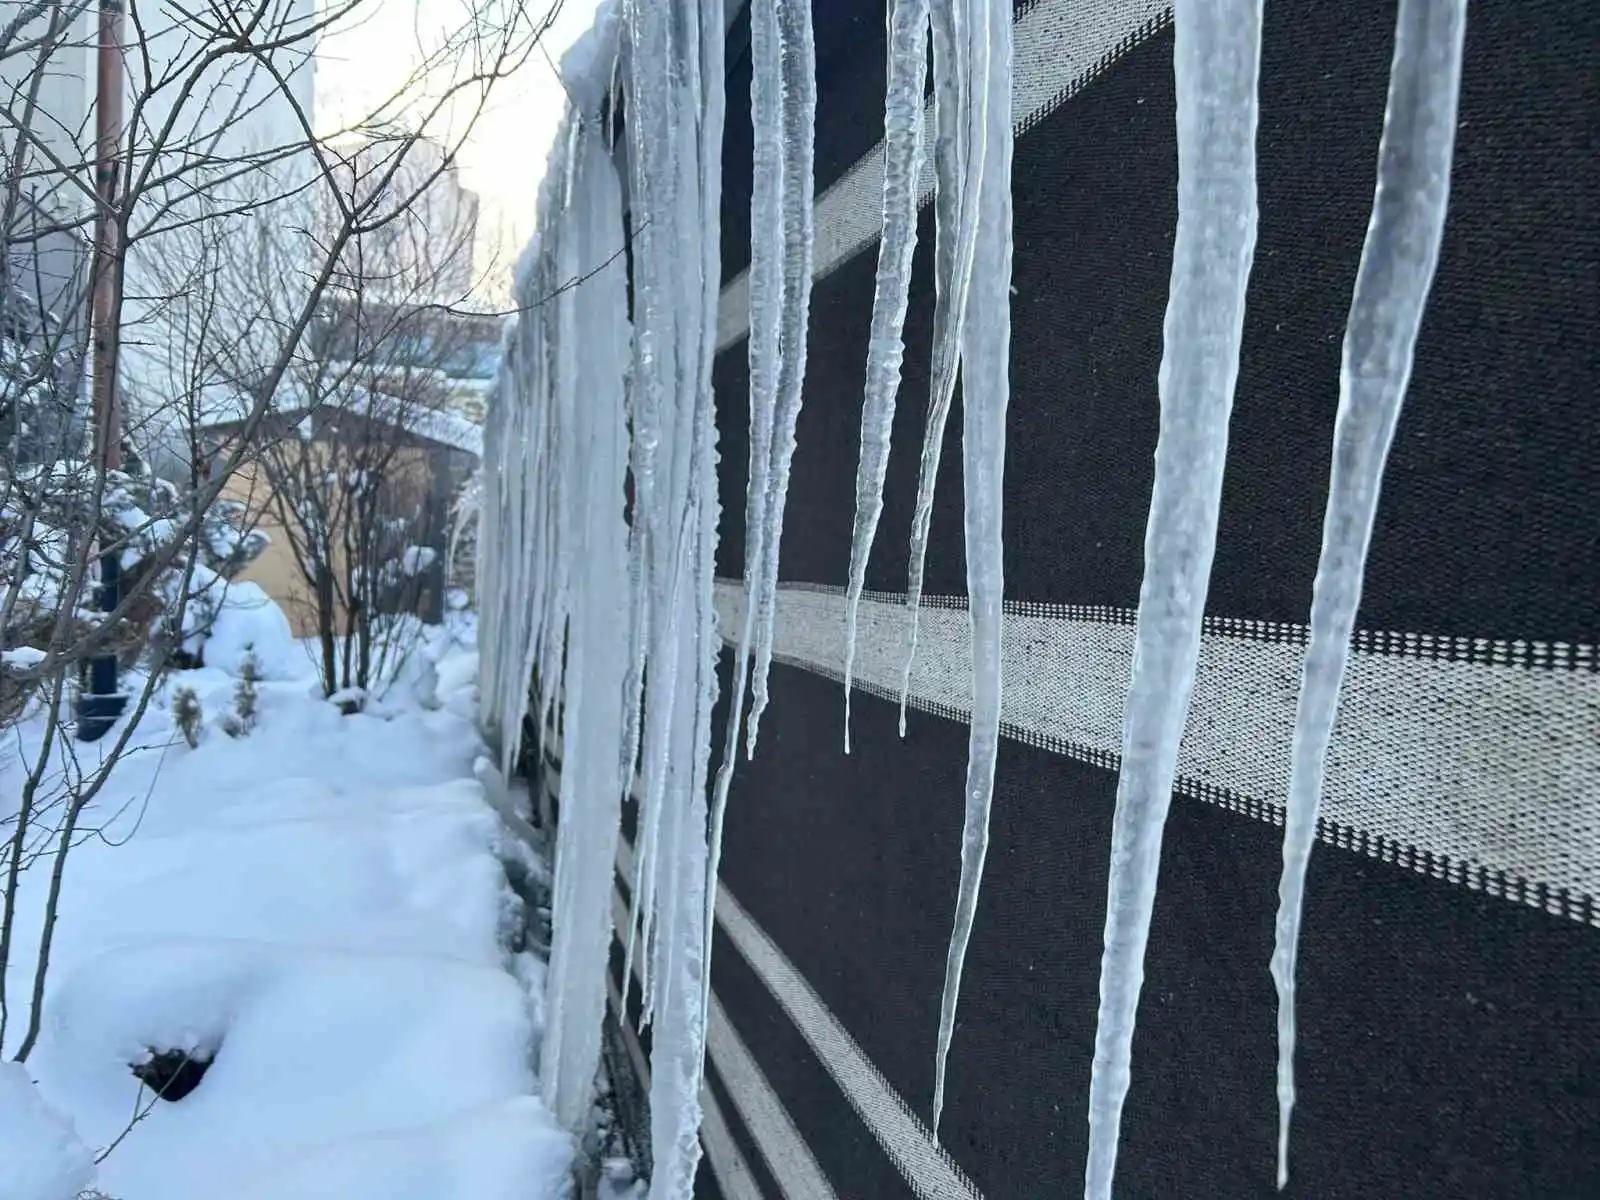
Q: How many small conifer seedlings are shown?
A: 2